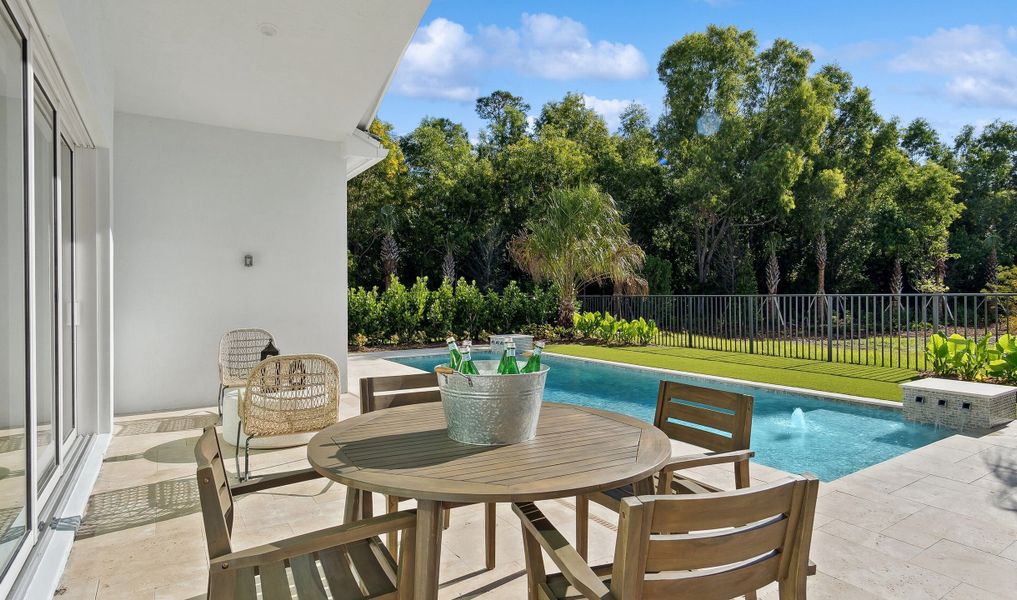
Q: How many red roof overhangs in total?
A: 0